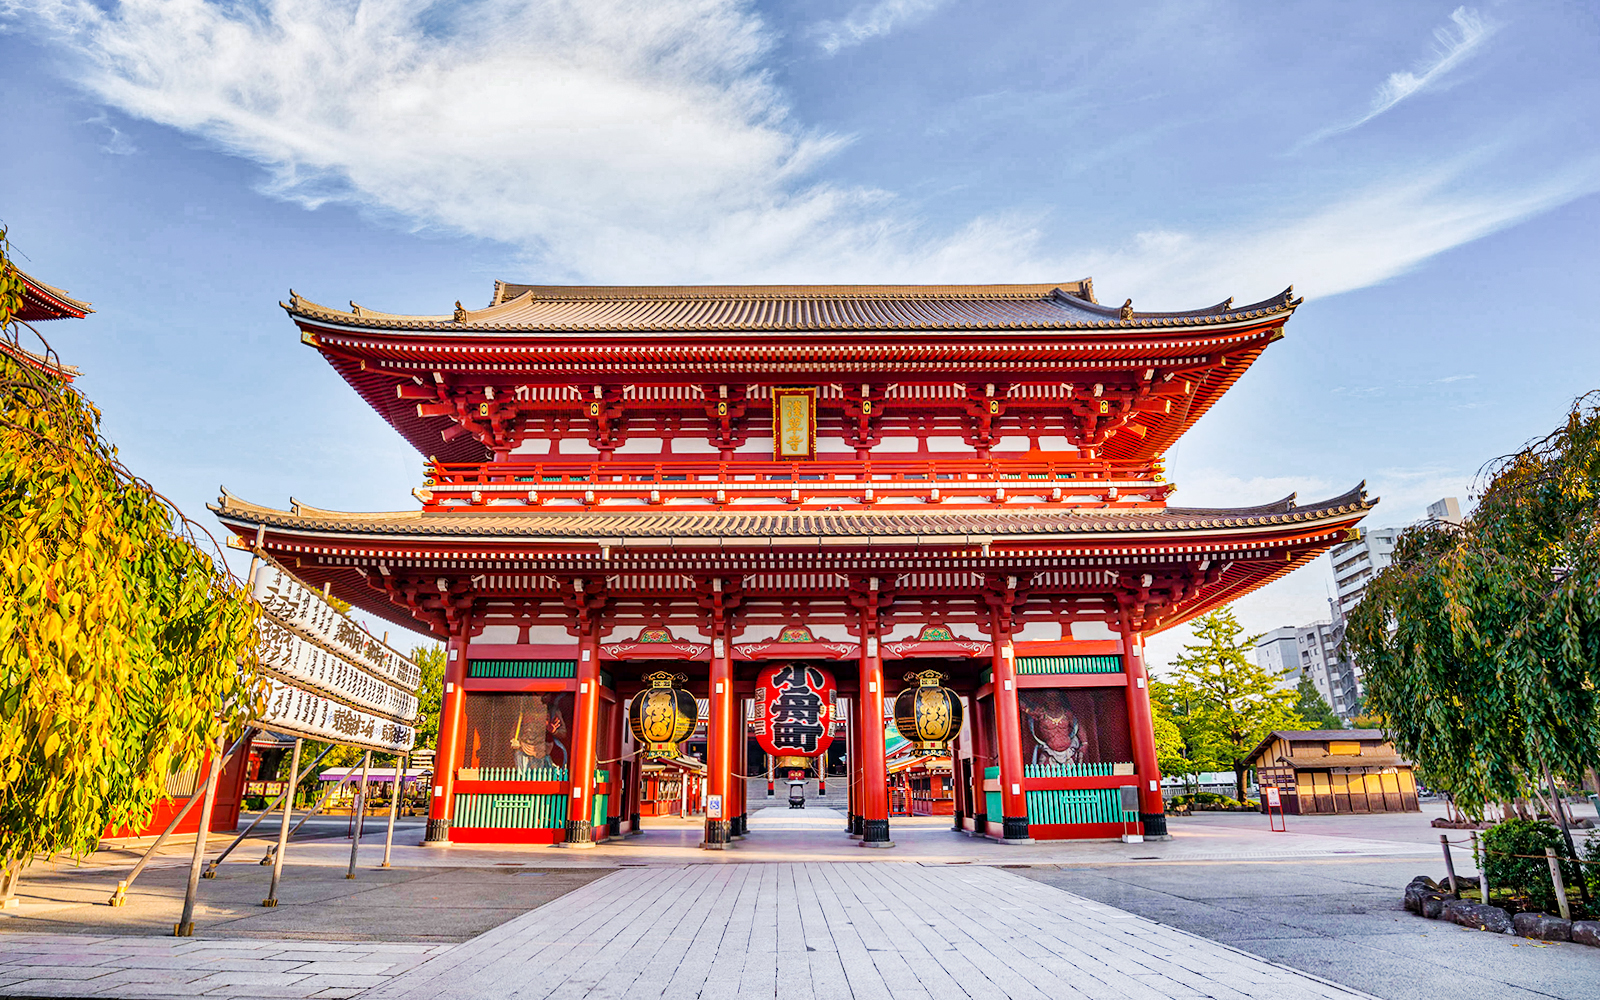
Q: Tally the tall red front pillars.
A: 6